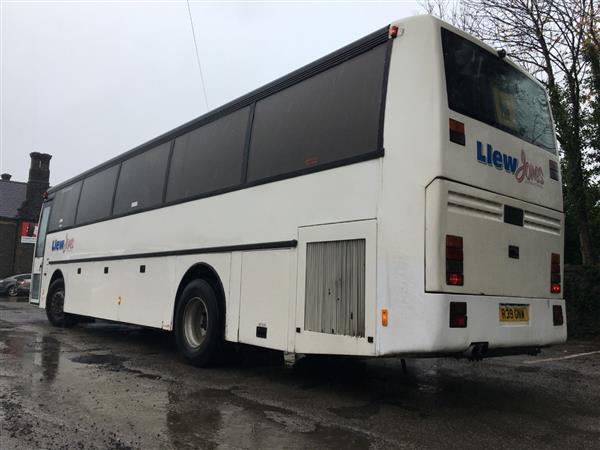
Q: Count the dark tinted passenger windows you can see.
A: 5